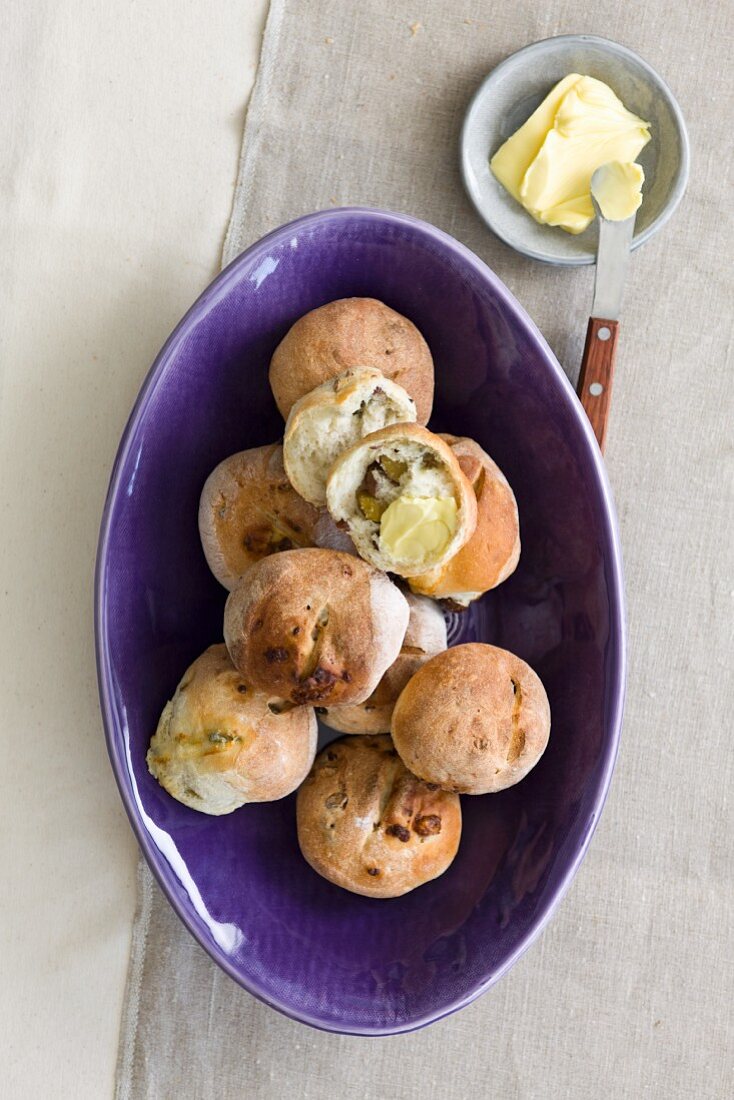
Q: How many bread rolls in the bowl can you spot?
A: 9